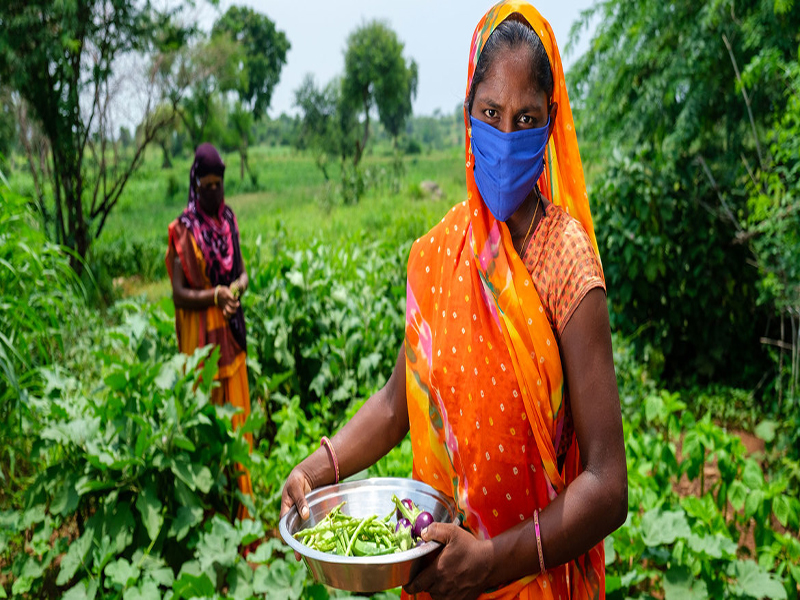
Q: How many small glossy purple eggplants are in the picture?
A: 3